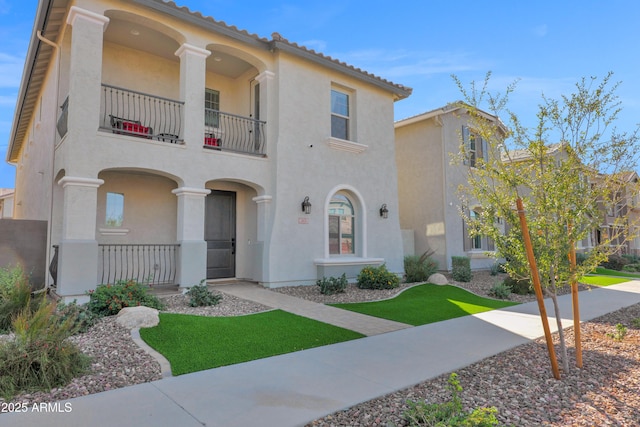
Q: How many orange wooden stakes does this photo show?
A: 2